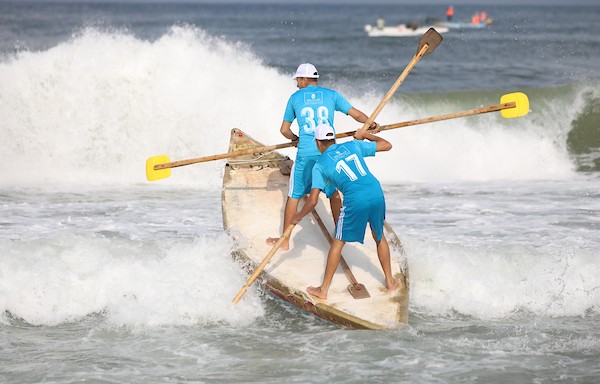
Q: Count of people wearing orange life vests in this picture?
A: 3